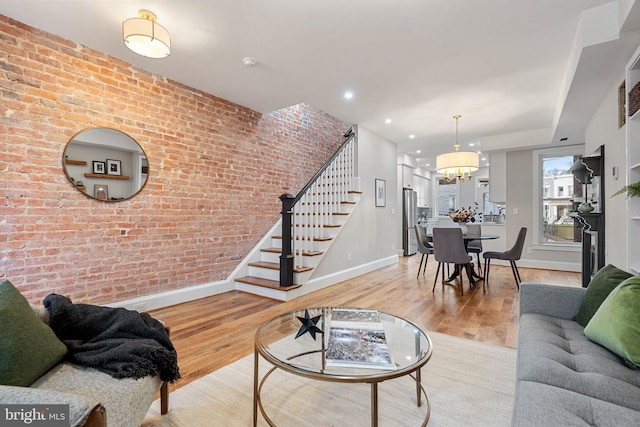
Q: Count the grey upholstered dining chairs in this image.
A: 4